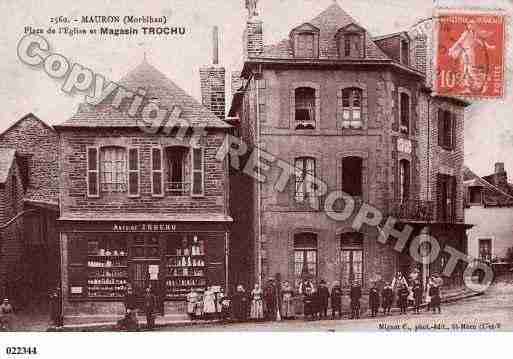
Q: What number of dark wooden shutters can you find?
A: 4